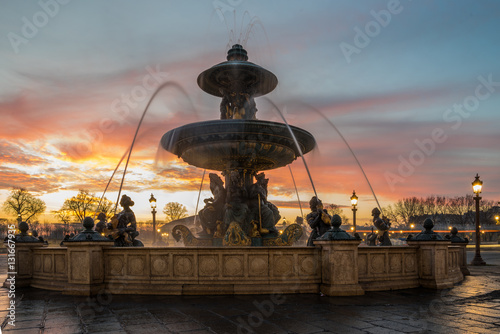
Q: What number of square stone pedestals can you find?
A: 5